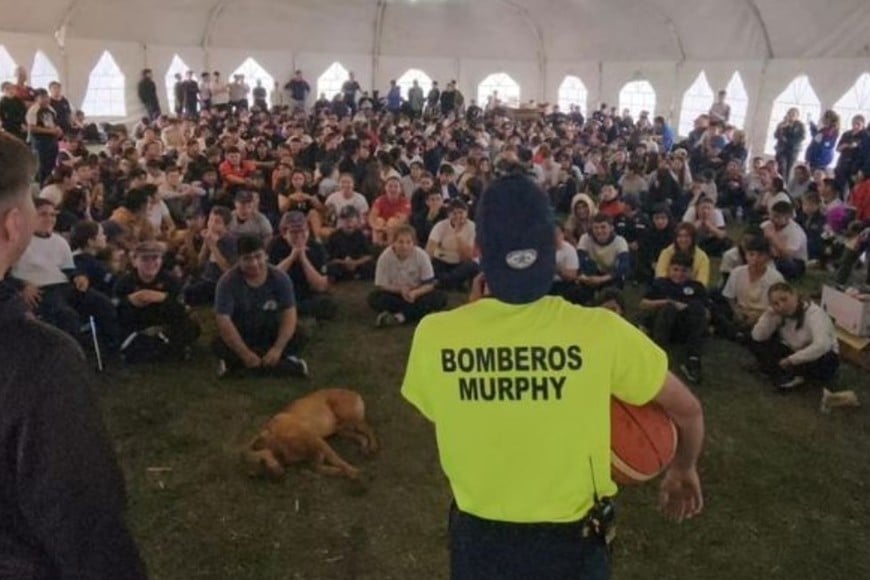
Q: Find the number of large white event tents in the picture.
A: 1